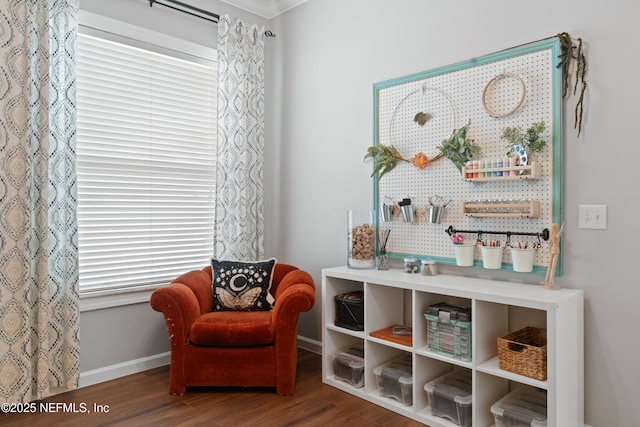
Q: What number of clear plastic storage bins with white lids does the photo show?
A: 4